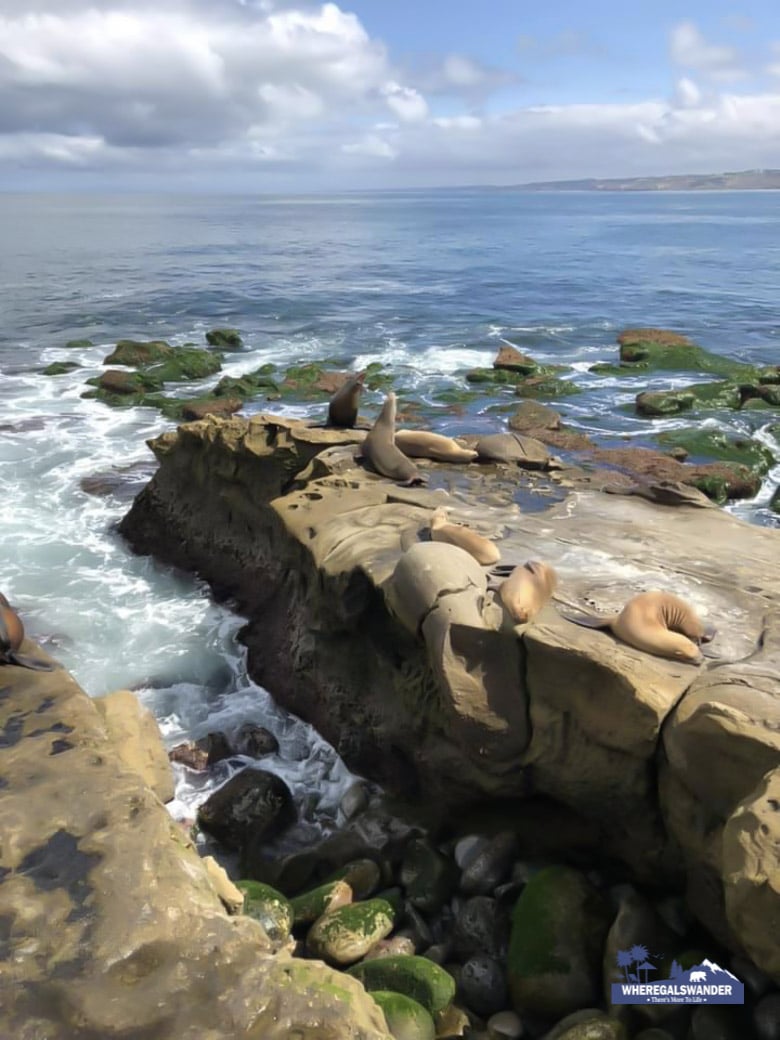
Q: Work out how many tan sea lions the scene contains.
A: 5